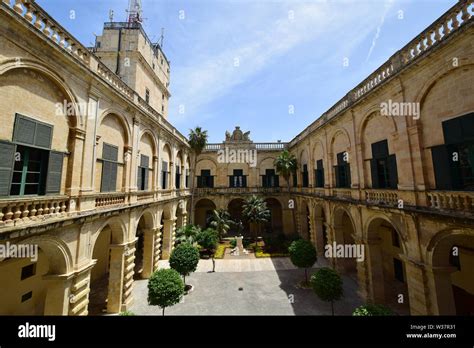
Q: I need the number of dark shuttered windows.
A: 15